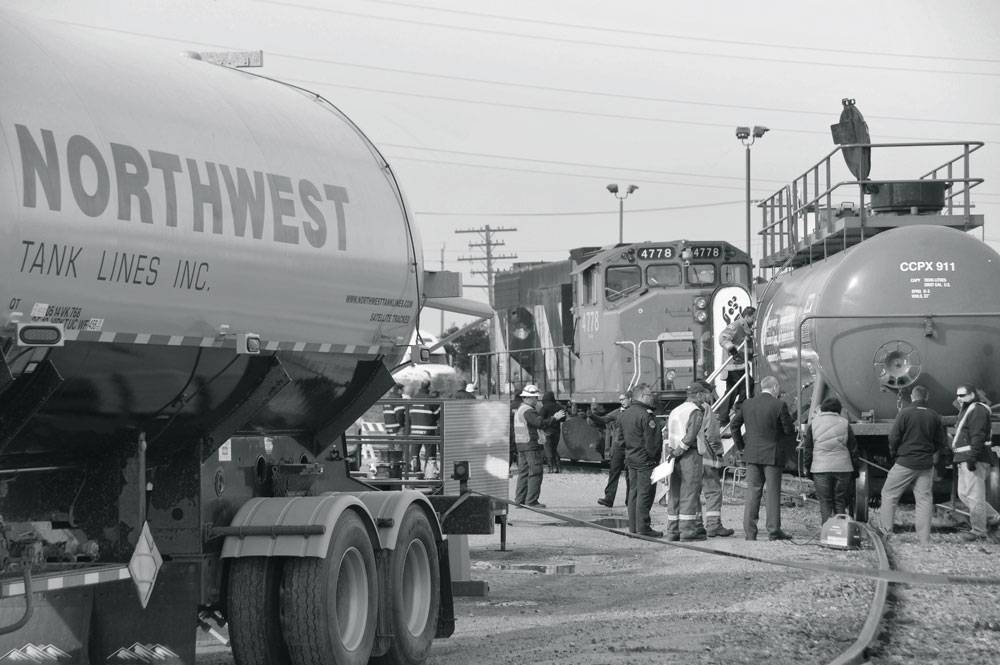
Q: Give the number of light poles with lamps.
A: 2